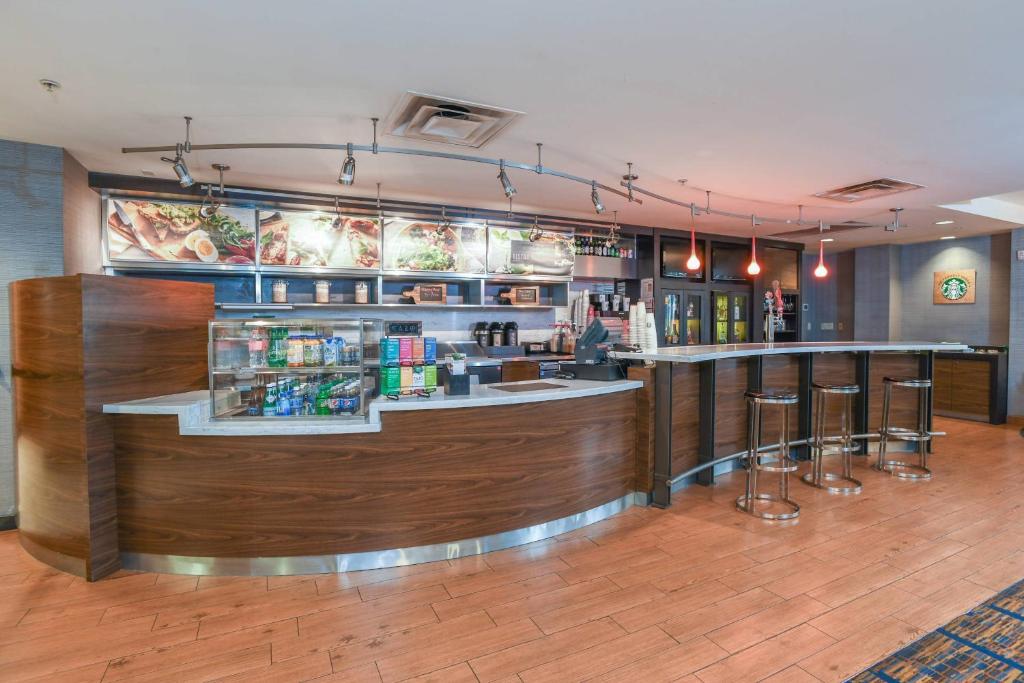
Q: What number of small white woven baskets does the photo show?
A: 0